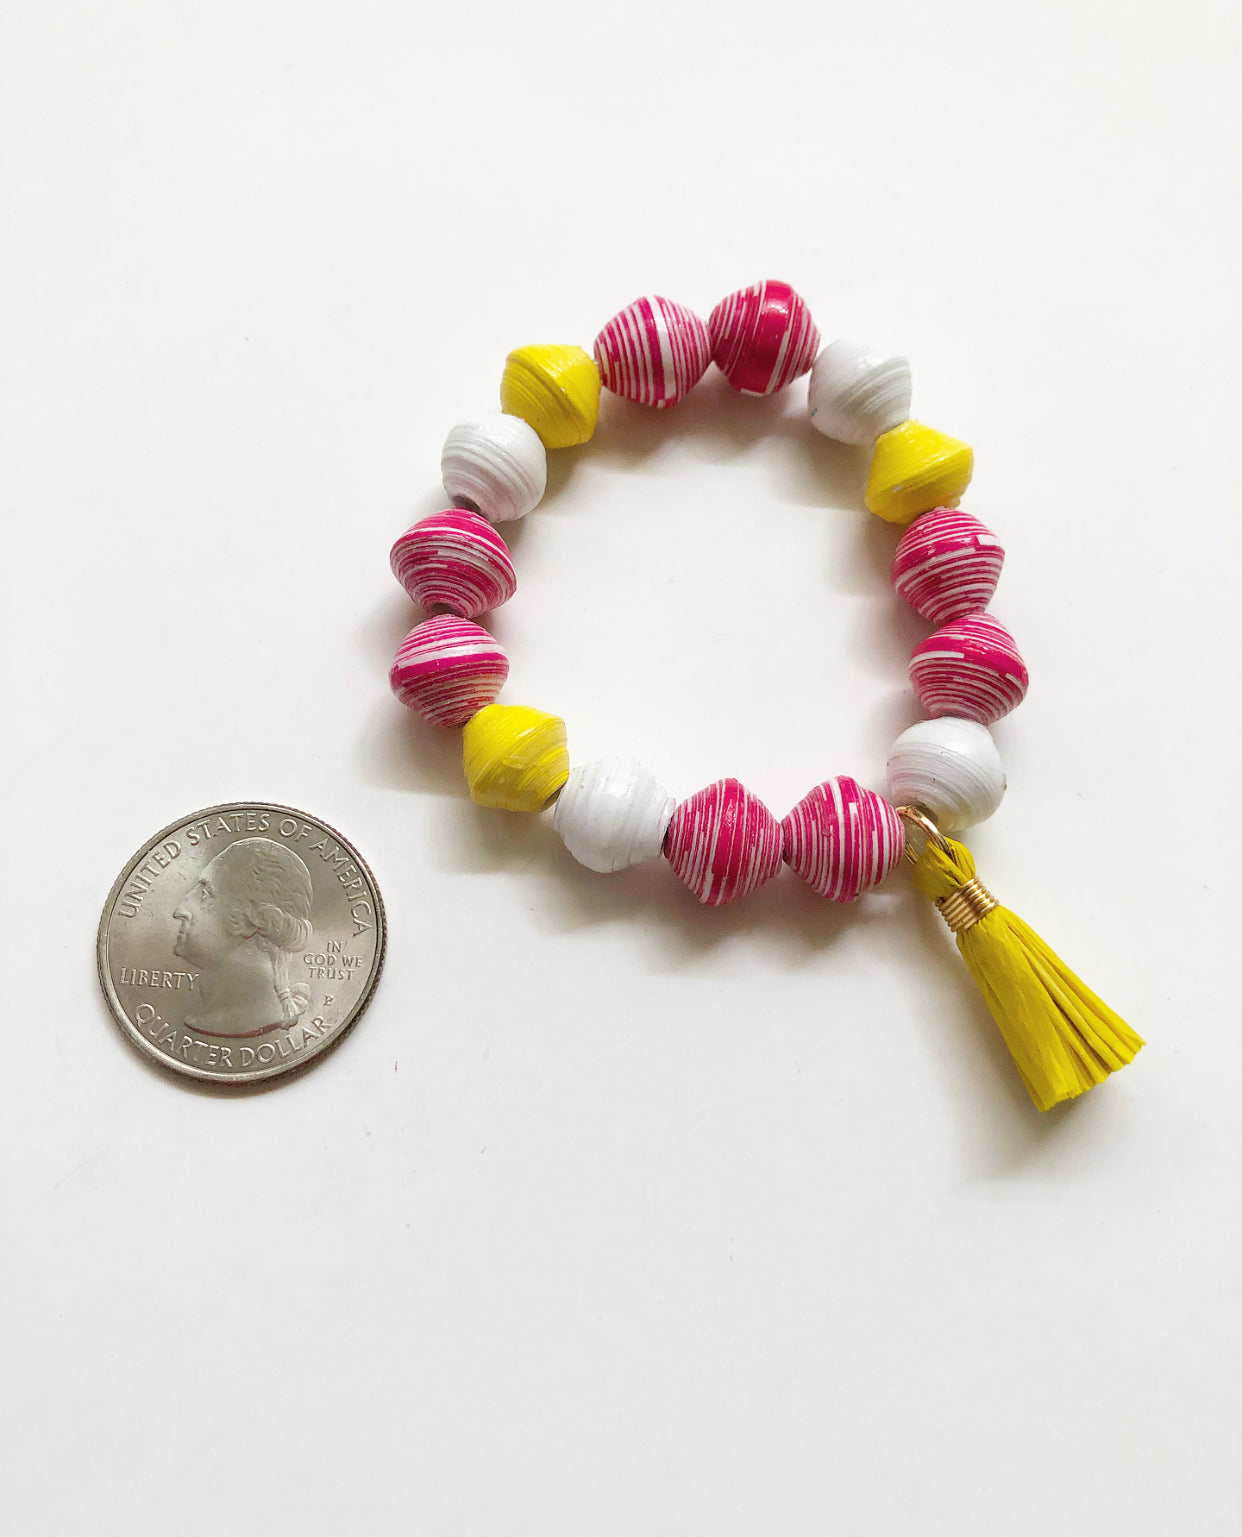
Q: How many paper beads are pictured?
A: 15